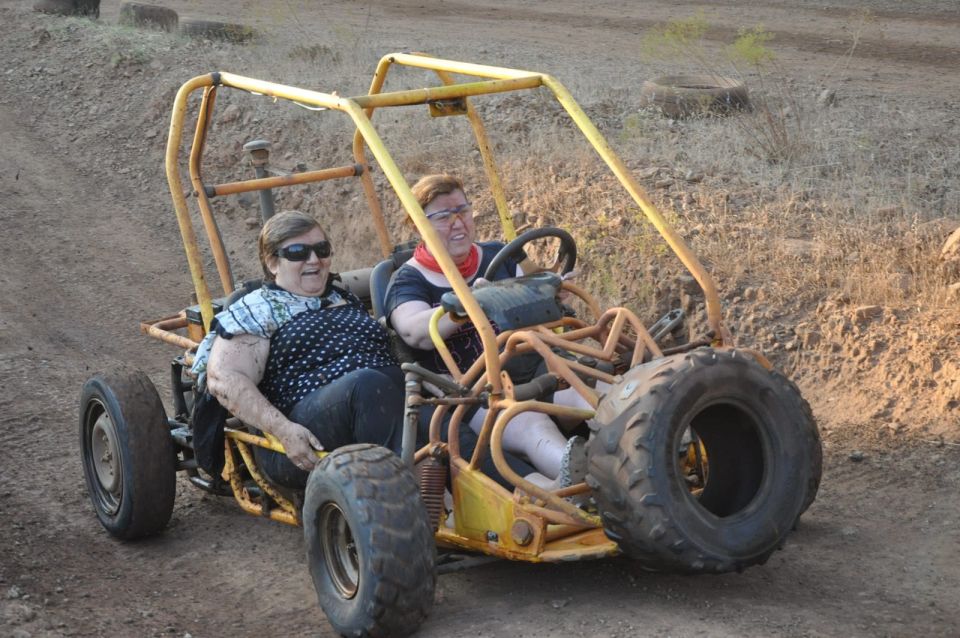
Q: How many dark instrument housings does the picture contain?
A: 1